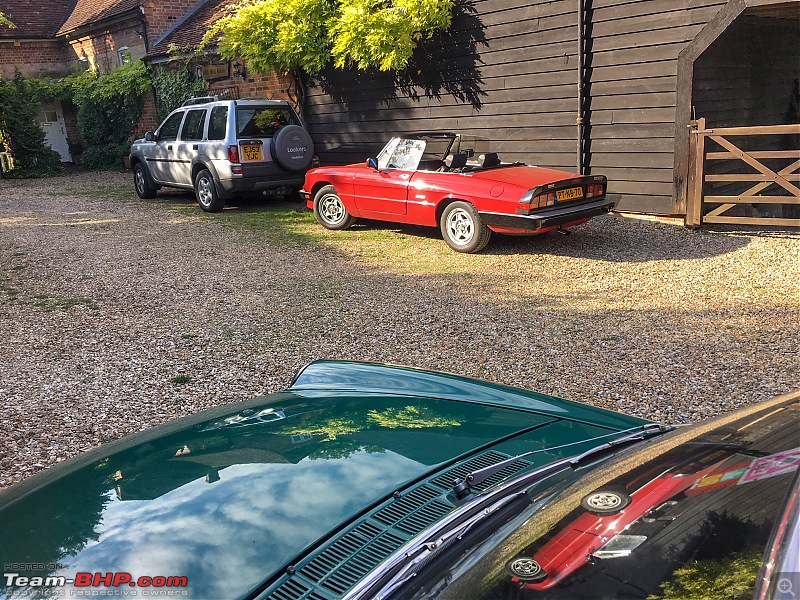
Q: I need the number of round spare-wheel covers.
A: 1